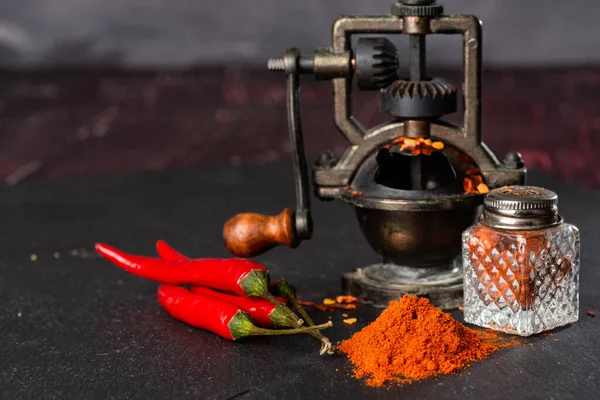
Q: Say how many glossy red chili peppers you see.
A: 4